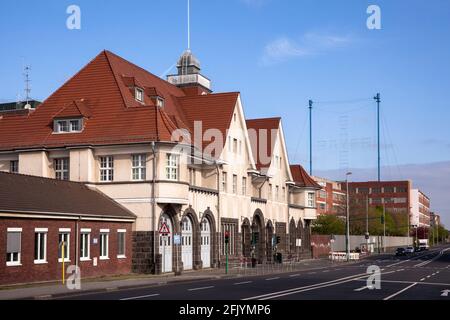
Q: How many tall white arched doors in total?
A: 3